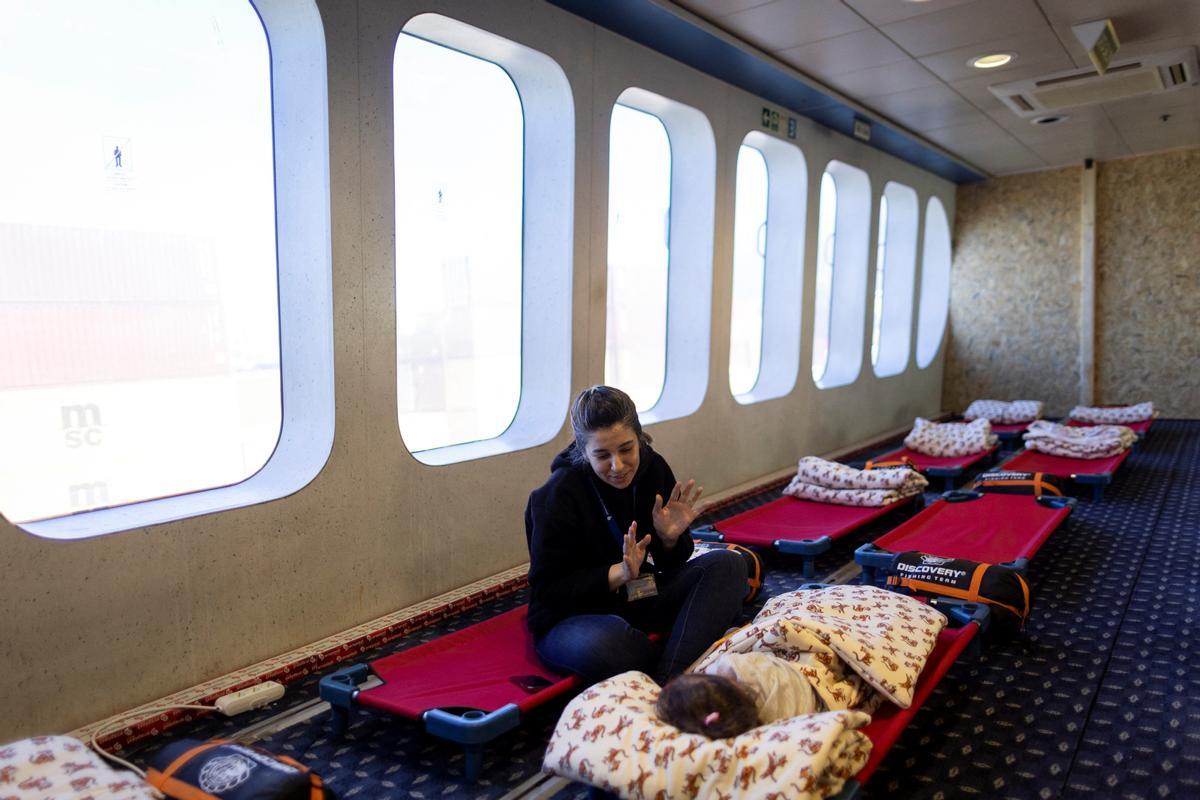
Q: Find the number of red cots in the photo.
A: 8